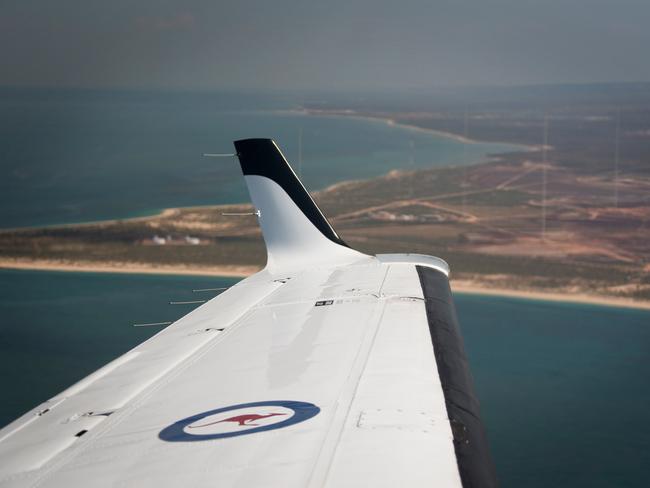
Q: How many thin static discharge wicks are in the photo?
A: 5